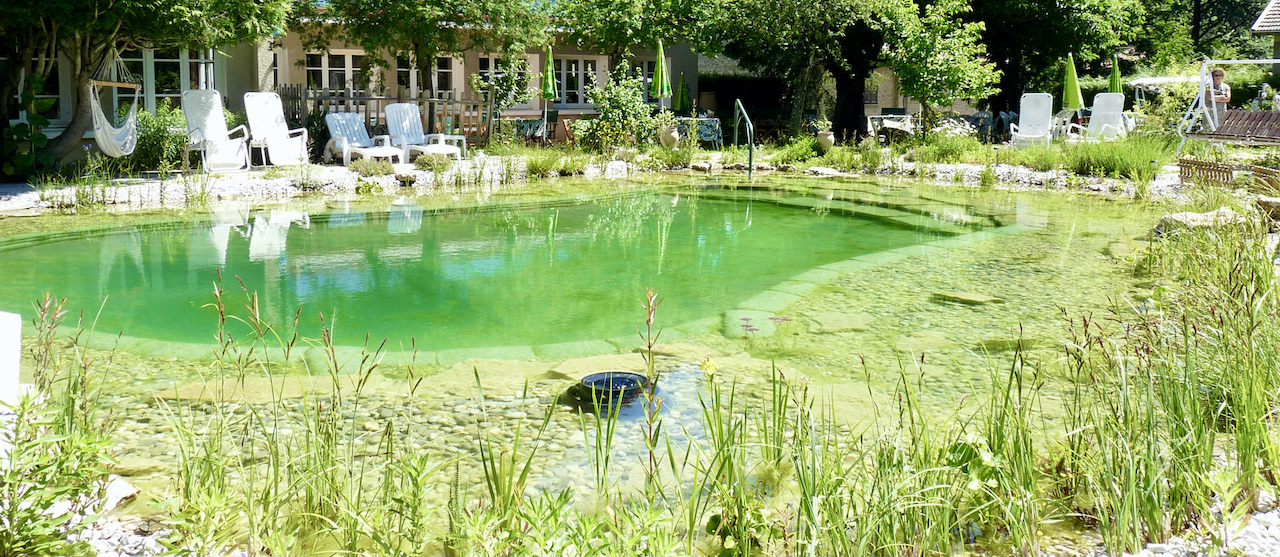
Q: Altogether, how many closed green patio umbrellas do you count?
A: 5